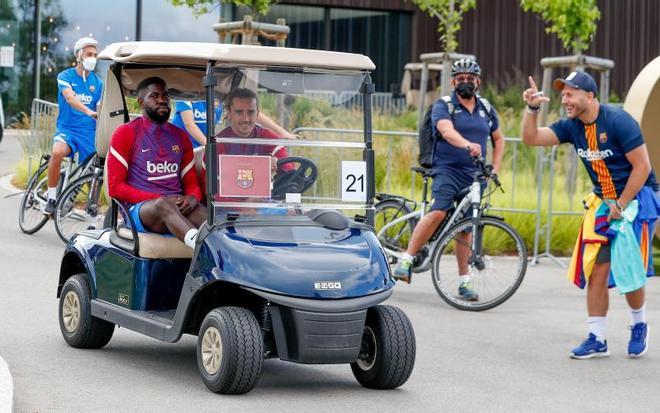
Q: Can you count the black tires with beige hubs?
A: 2